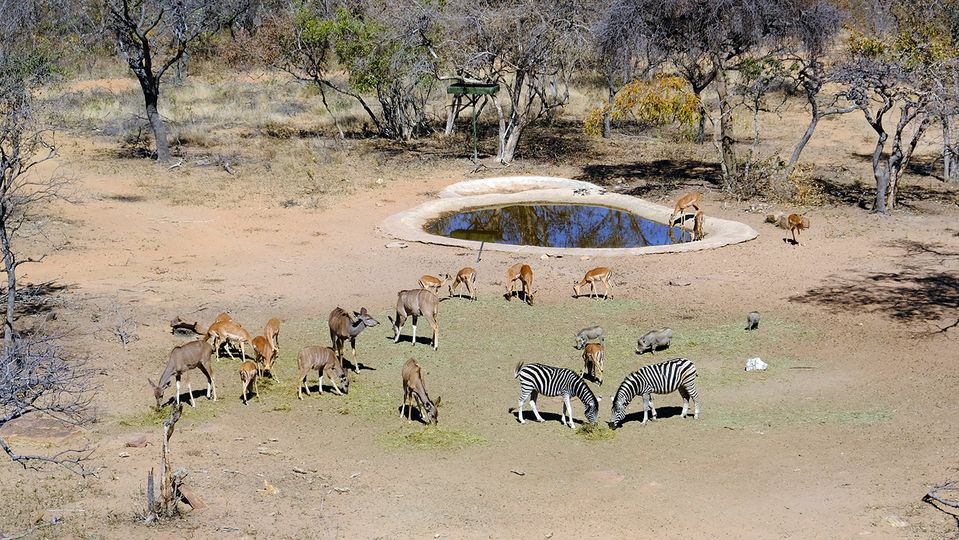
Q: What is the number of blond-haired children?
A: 0